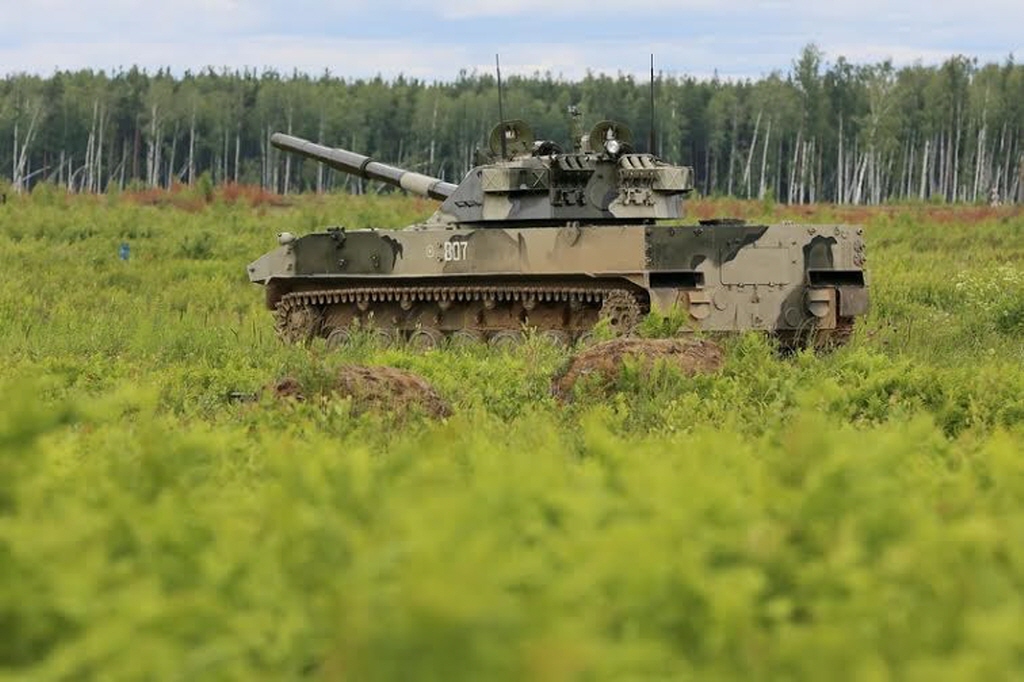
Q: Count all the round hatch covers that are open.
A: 2